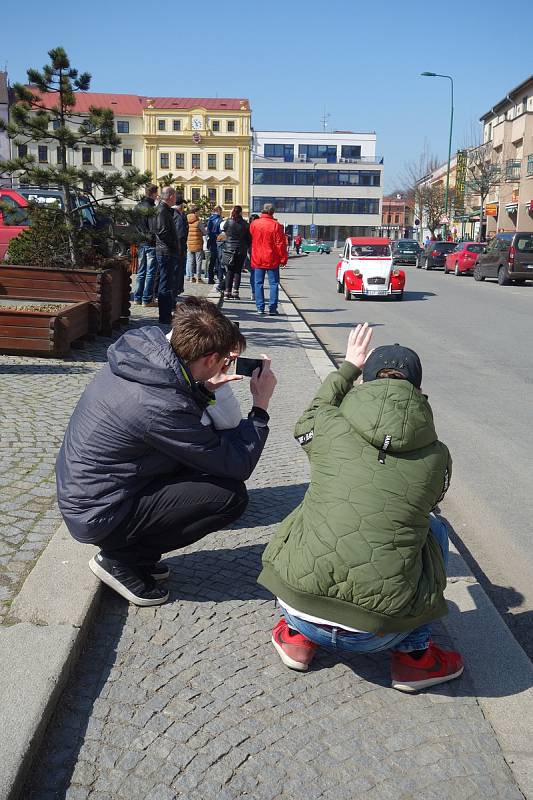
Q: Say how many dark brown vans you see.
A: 1